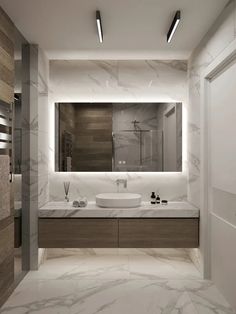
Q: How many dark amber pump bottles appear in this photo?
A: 2